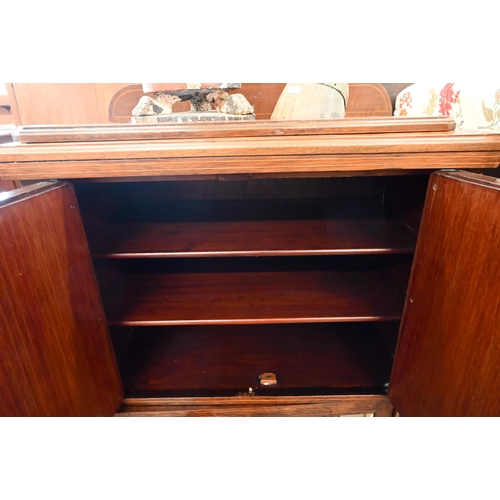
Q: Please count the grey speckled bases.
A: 1